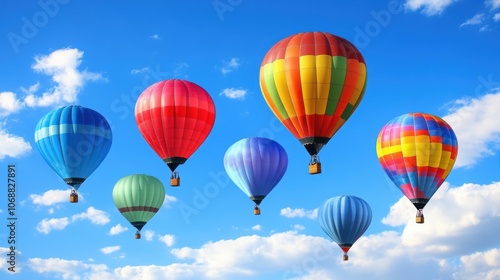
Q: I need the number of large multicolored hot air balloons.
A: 2